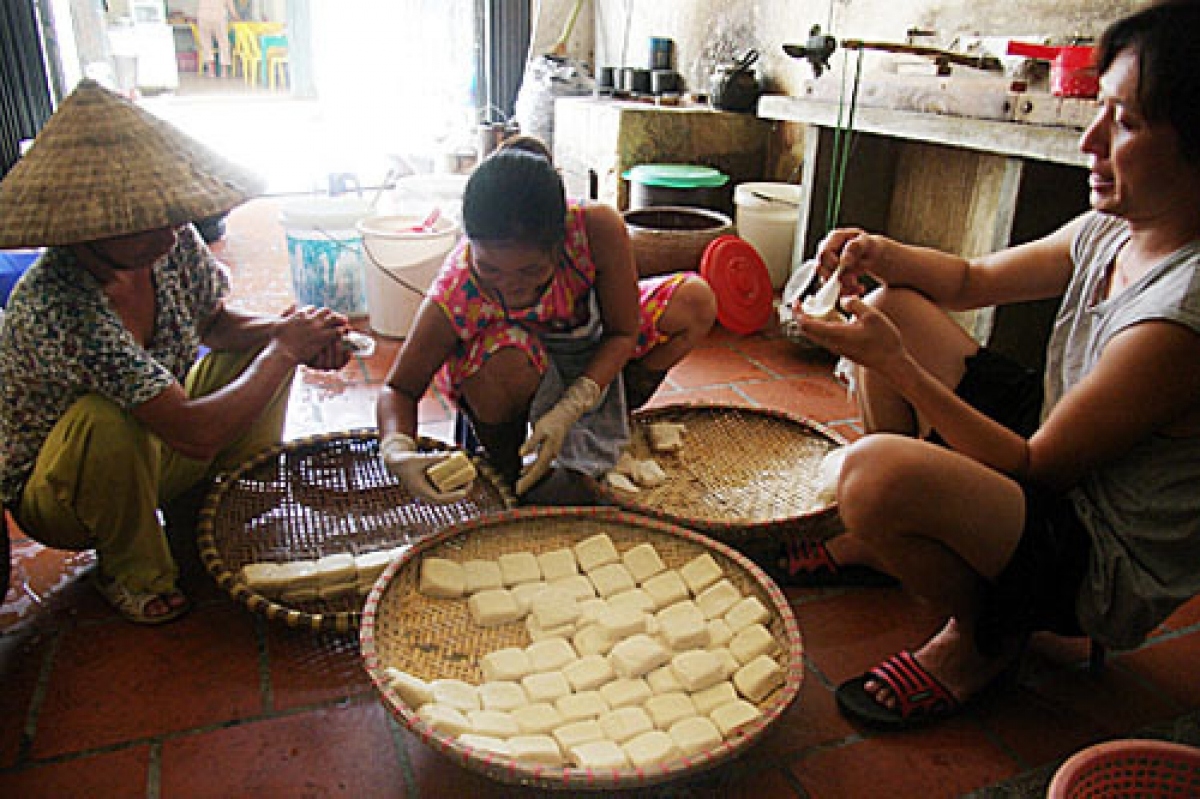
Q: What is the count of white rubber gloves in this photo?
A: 2